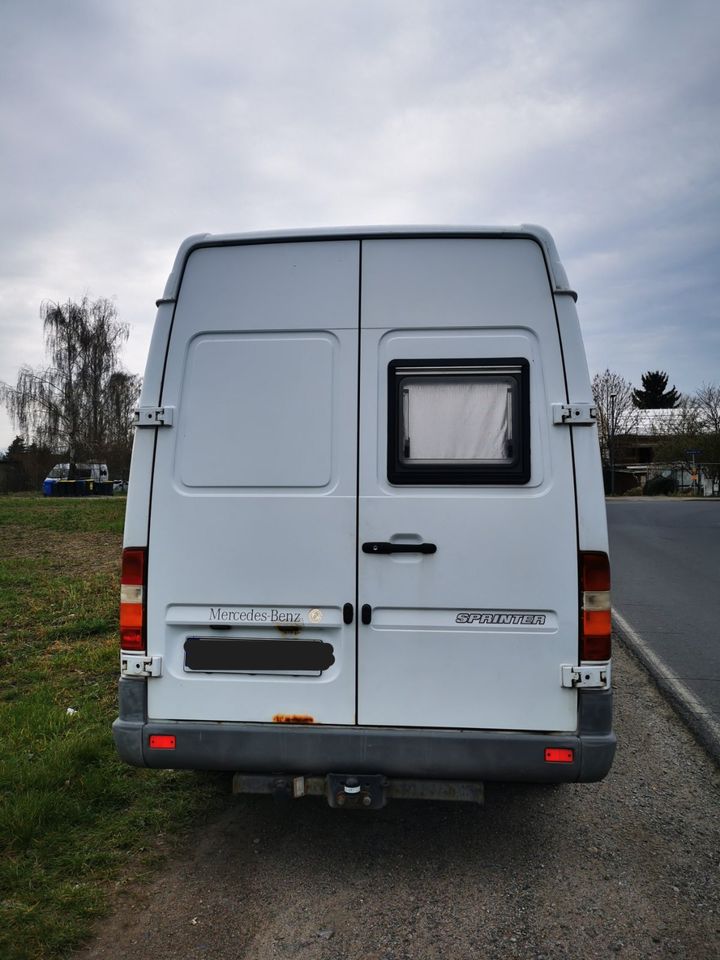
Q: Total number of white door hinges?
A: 4